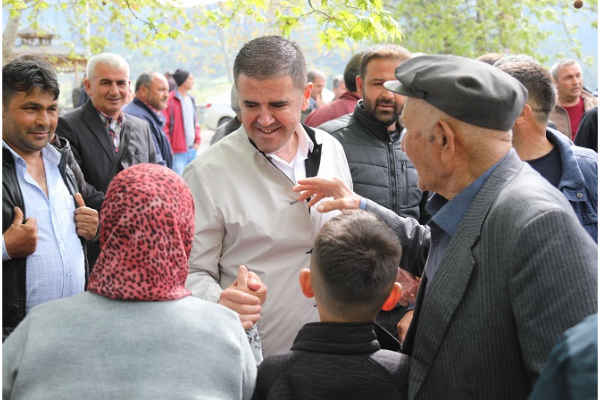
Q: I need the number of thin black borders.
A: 2